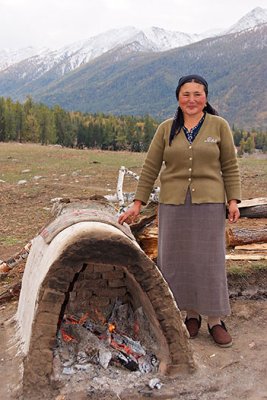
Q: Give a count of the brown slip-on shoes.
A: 2